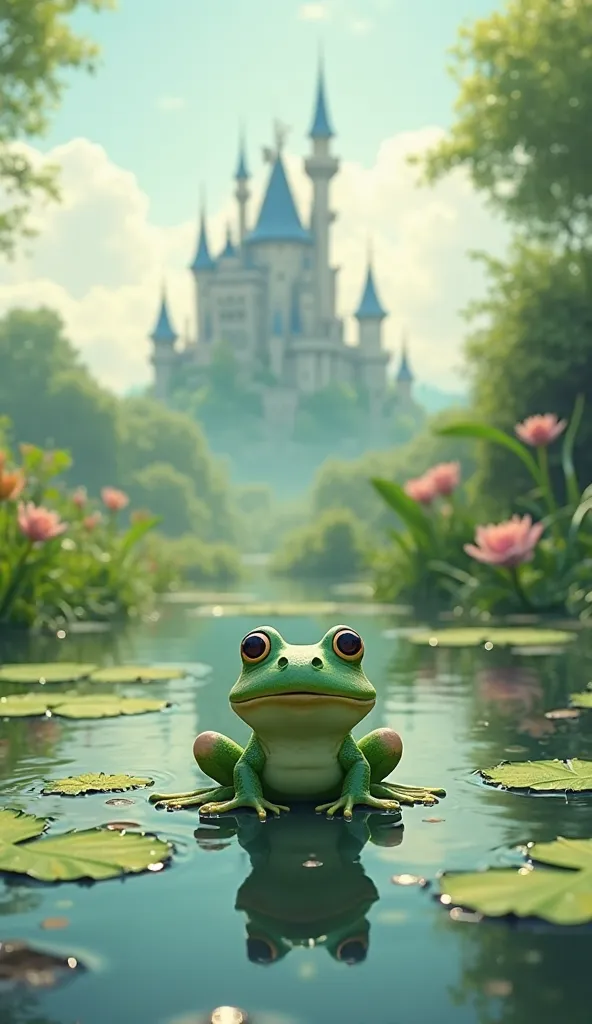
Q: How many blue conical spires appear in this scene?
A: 8